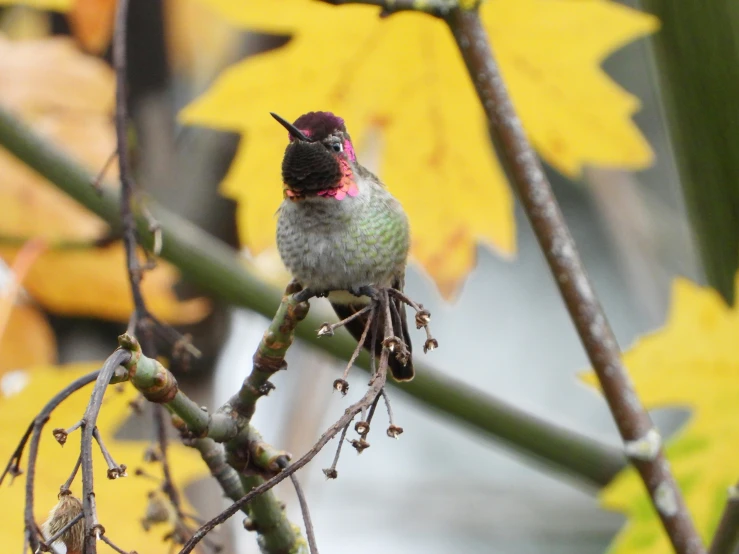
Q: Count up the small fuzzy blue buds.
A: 0